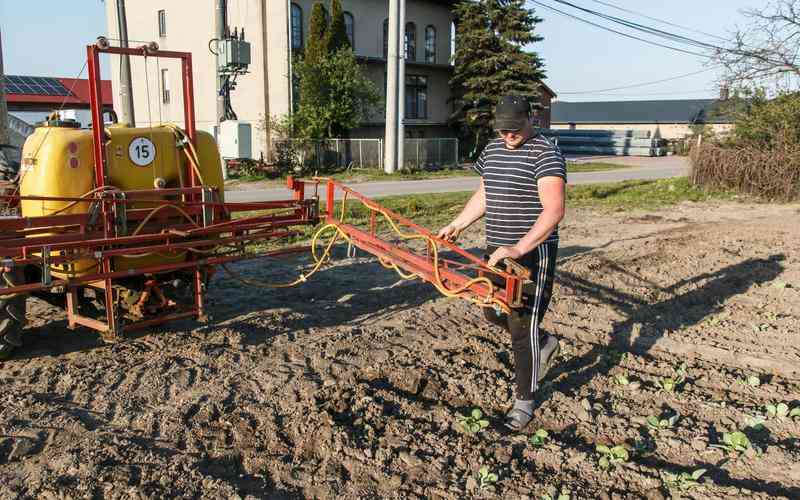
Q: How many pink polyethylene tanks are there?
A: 0